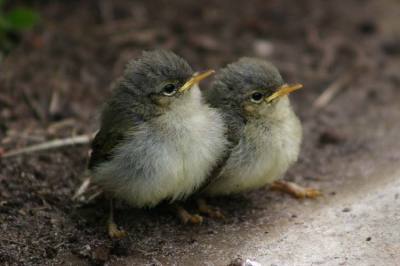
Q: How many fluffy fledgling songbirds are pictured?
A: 2